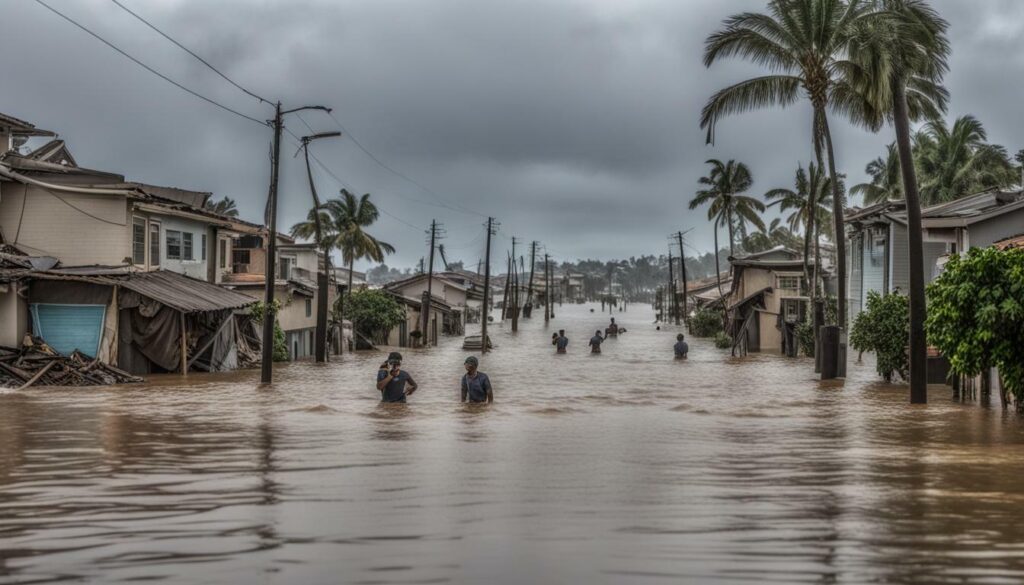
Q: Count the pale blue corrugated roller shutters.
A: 1